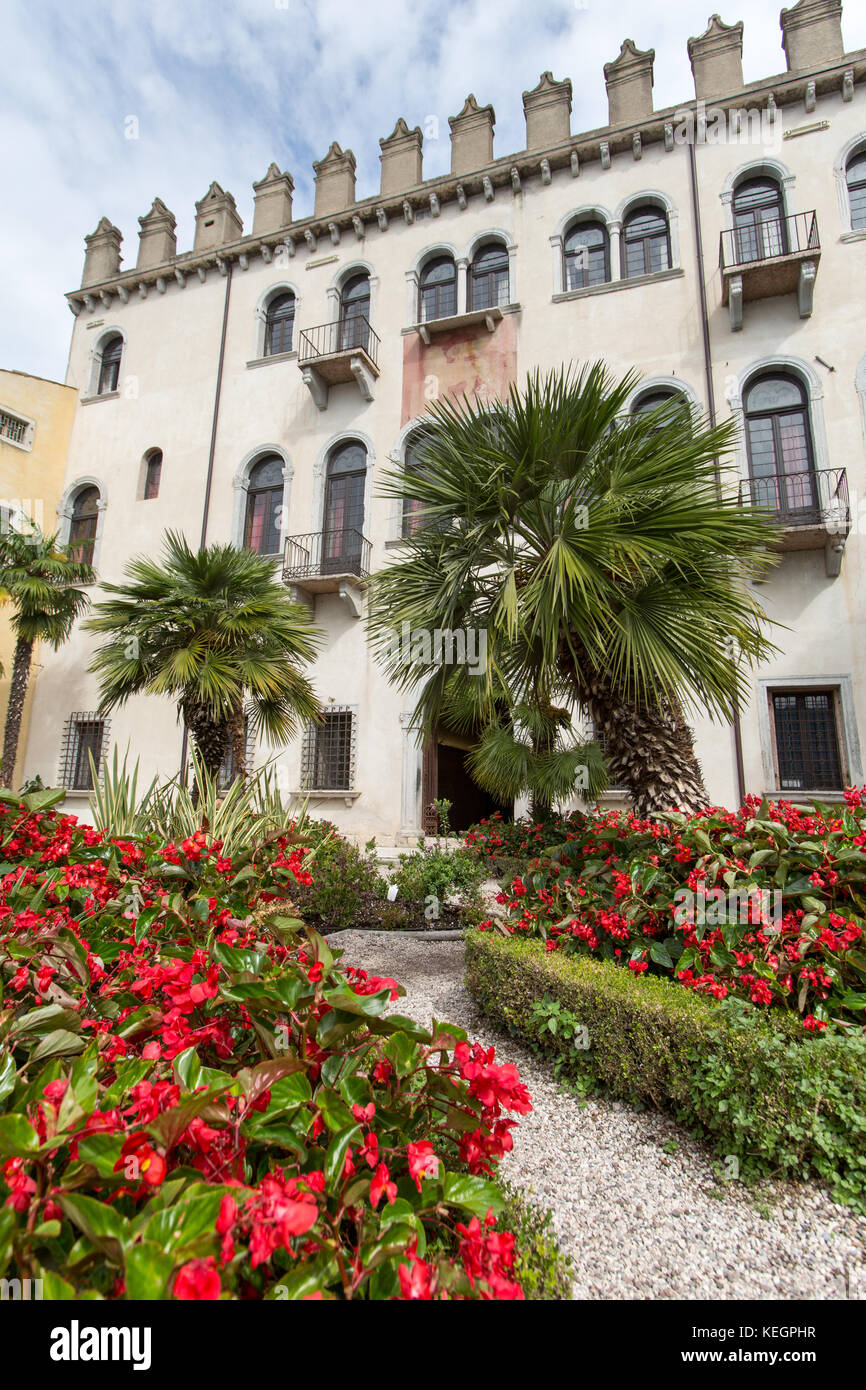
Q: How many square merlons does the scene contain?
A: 11